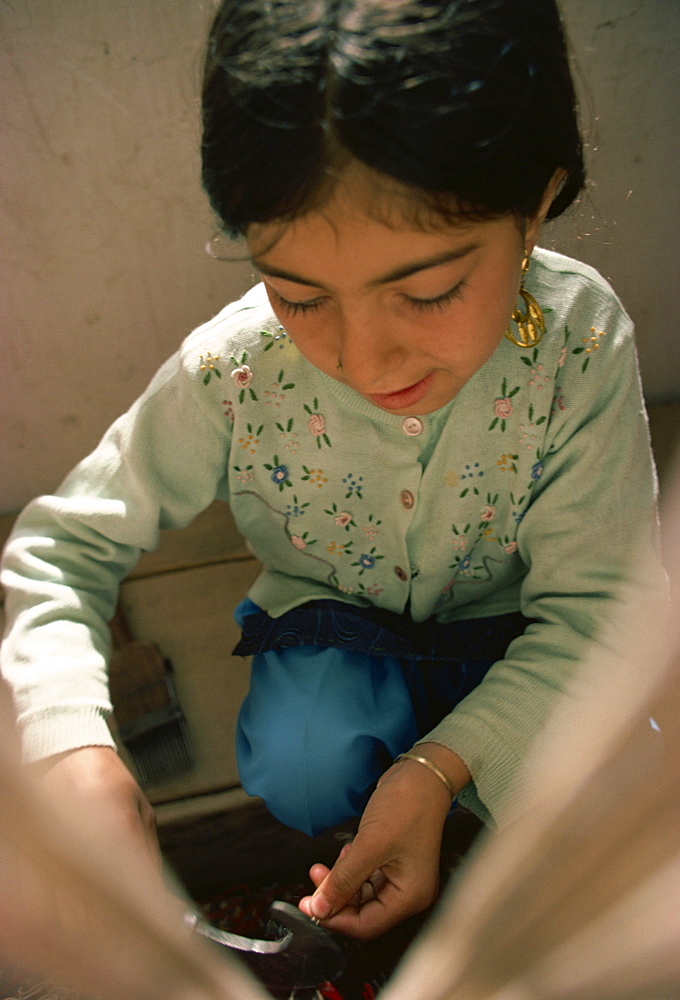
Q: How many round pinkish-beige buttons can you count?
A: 3